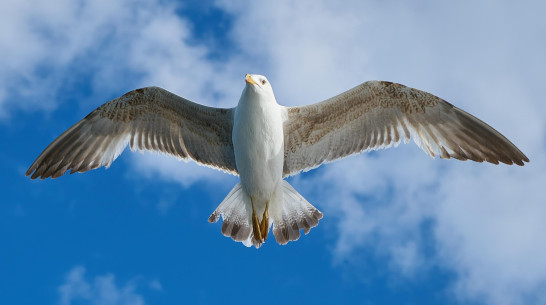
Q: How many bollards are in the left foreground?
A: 0